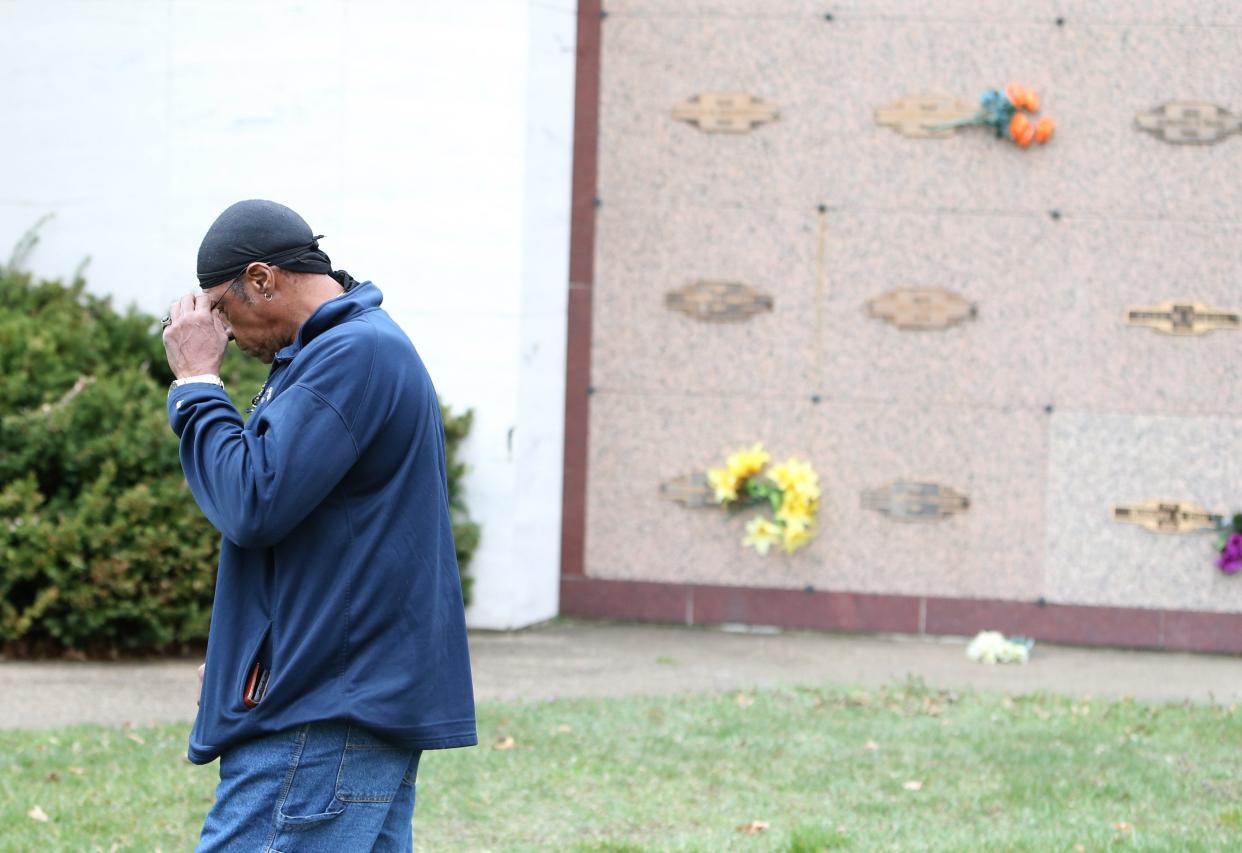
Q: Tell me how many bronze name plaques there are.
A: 9